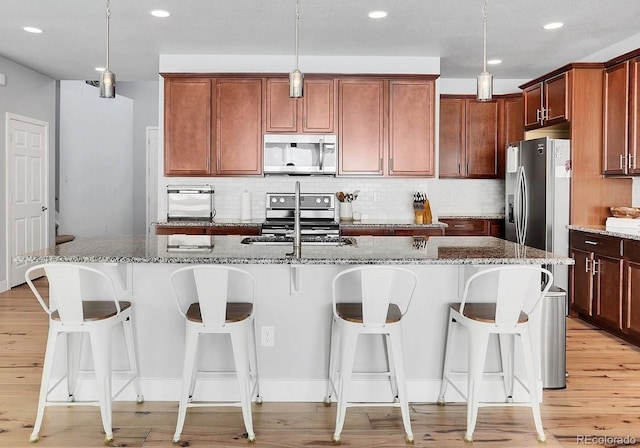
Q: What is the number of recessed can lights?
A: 6